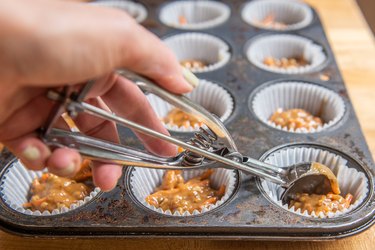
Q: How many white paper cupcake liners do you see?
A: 10